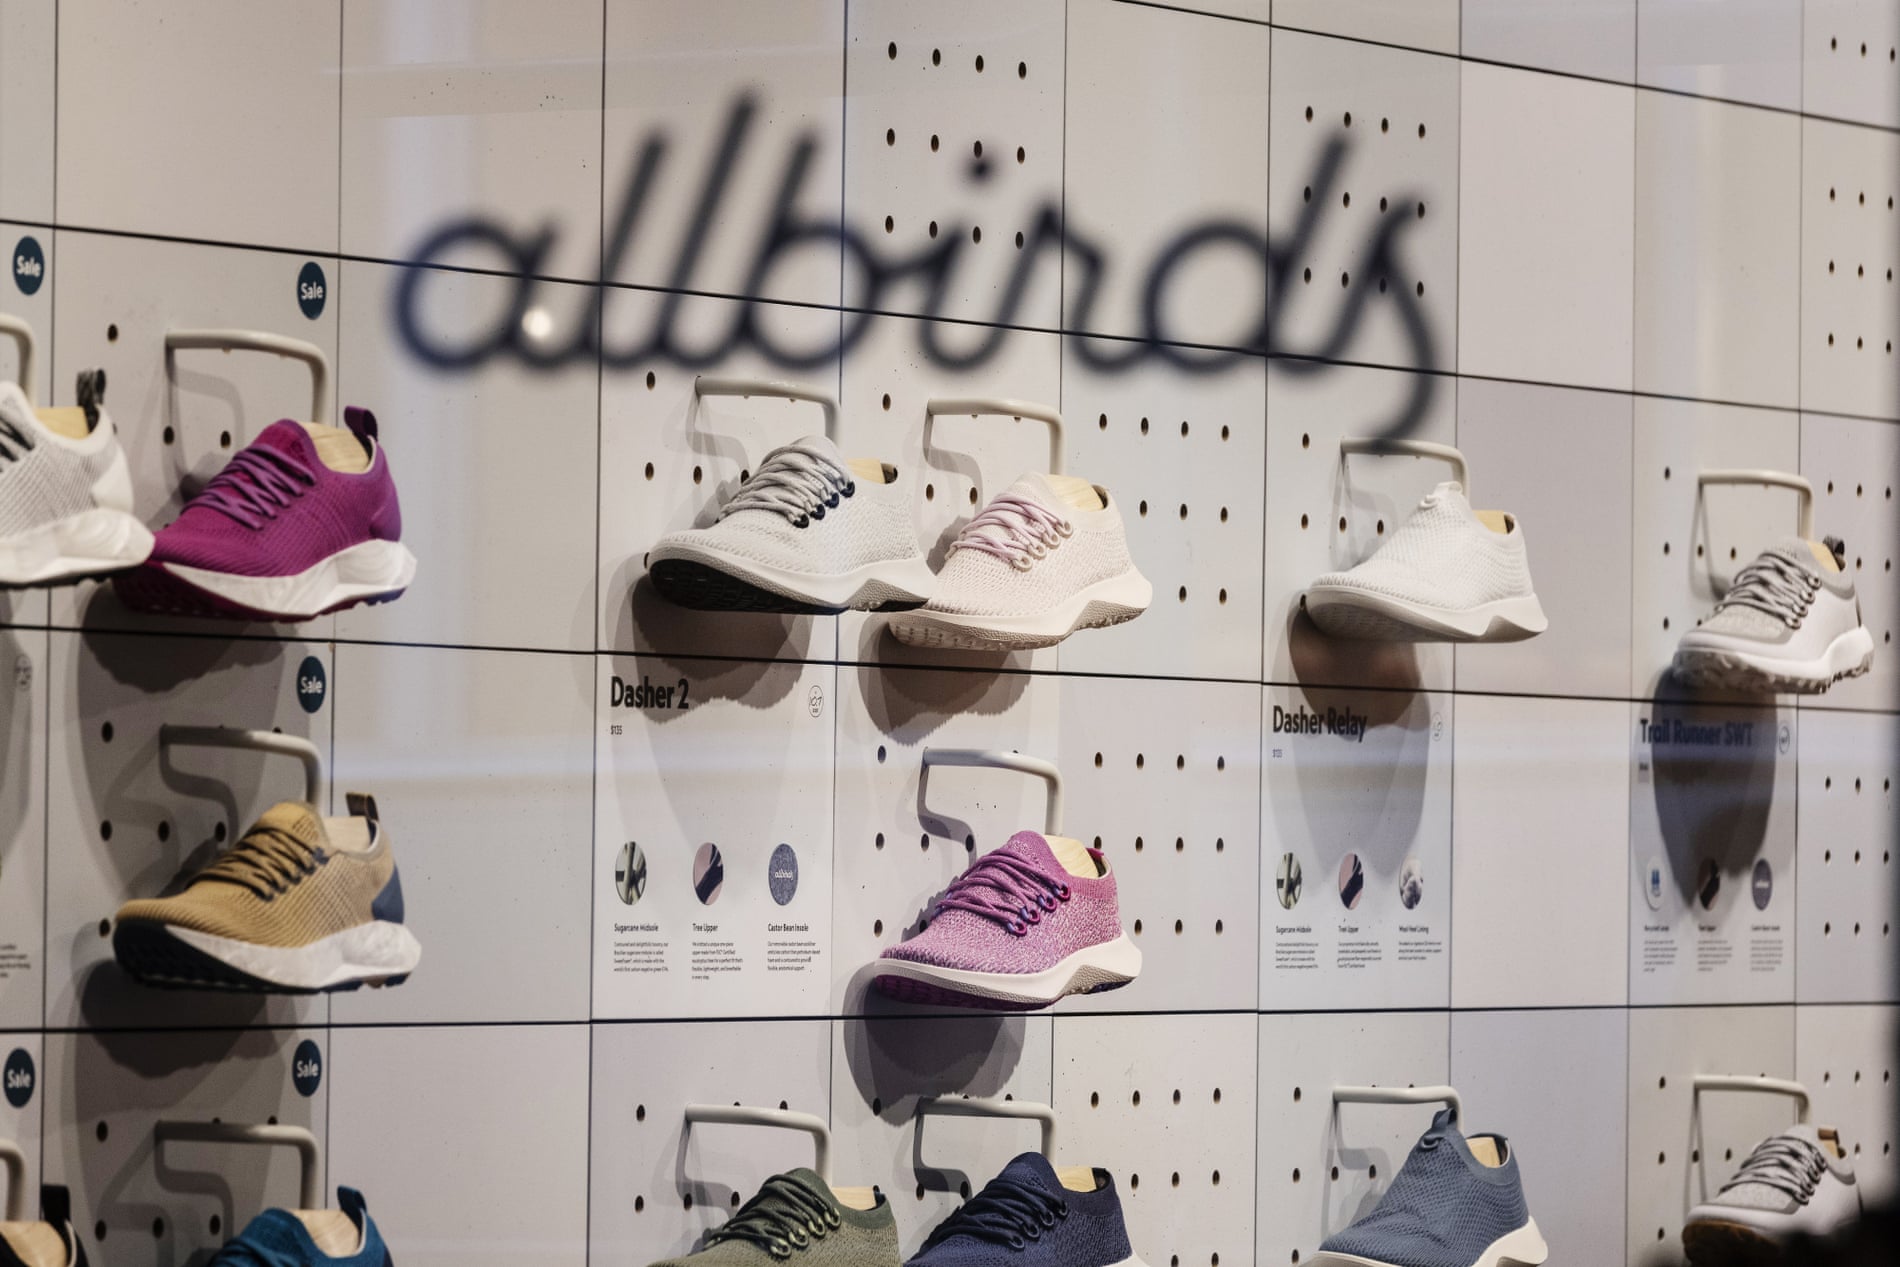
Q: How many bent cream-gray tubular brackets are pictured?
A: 14